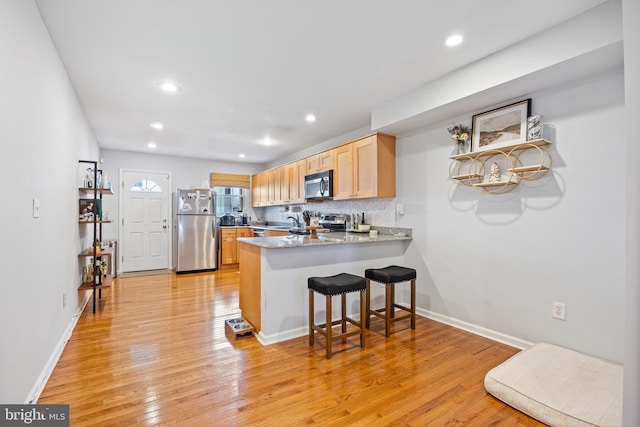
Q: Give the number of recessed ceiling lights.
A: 7